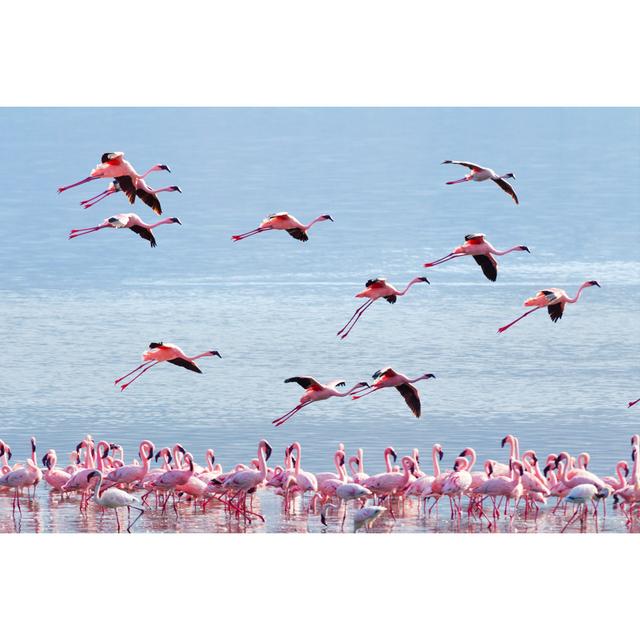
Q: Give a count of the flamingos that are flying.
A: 11